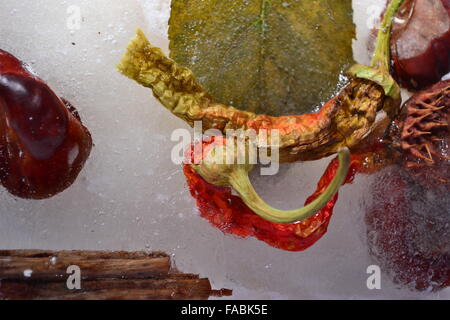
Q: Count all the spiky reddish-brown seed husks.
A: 1